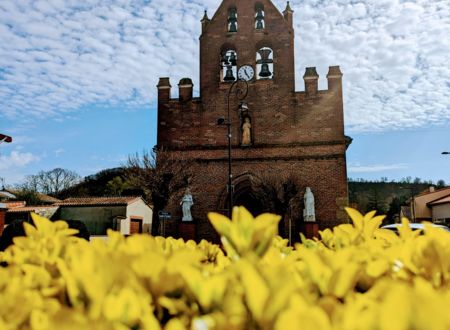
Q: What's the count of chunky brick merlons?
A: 4